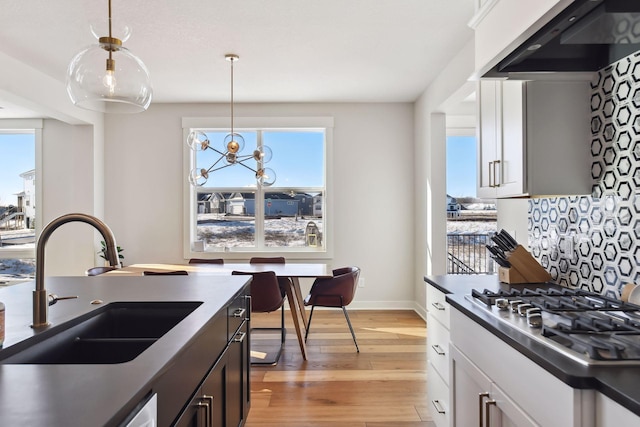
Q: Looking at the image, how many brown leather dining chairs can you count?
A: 6